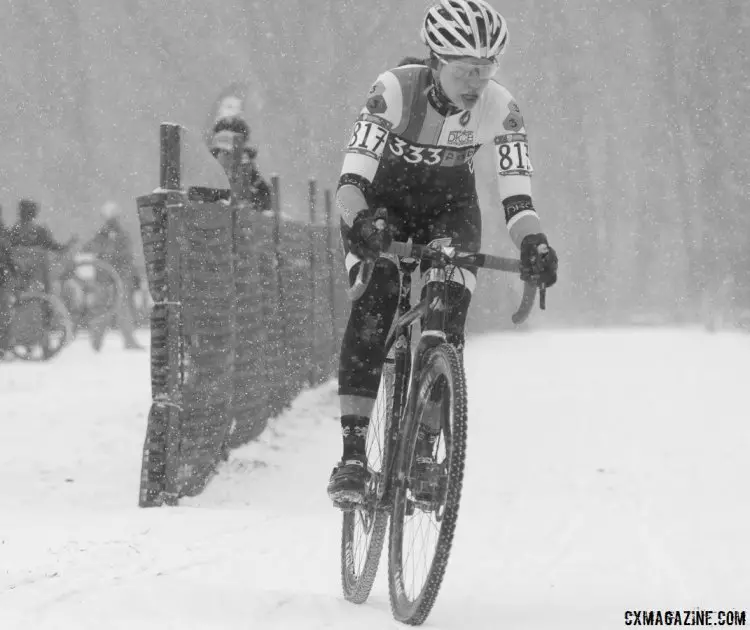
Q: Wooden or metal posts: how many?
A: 5